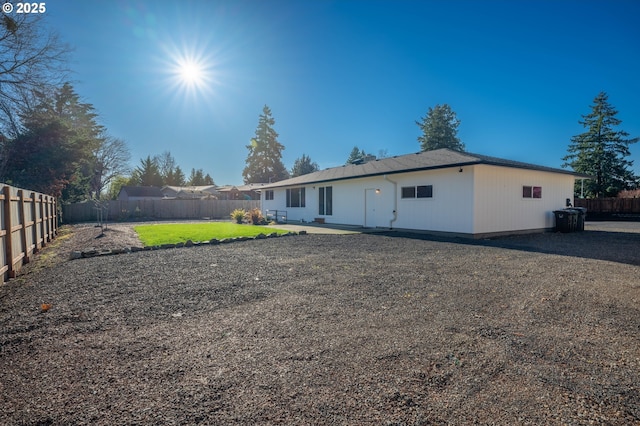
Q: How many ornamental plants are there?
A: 2